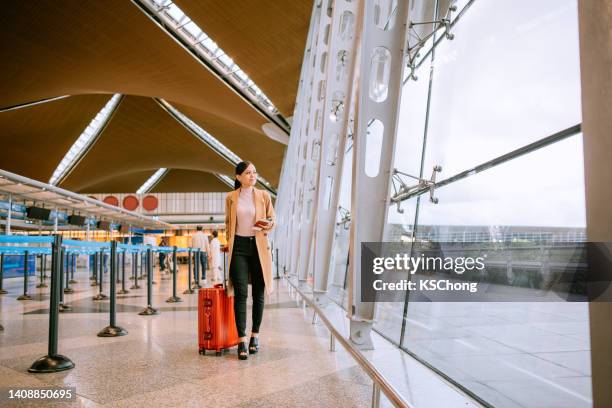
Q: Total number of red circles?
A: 3